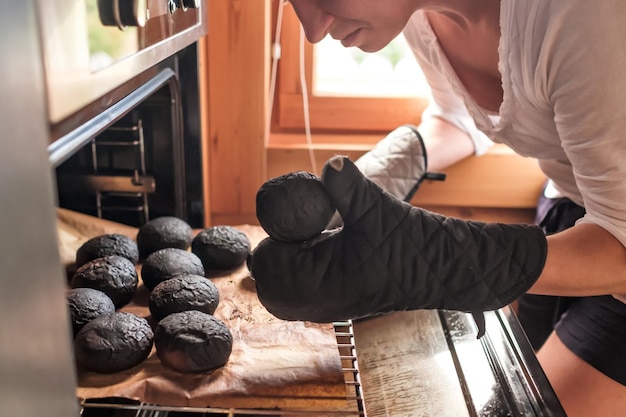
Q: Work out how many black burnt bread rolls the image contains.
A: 10